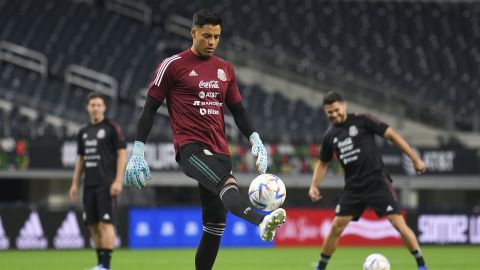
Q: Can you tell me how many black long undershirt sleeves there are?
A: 2